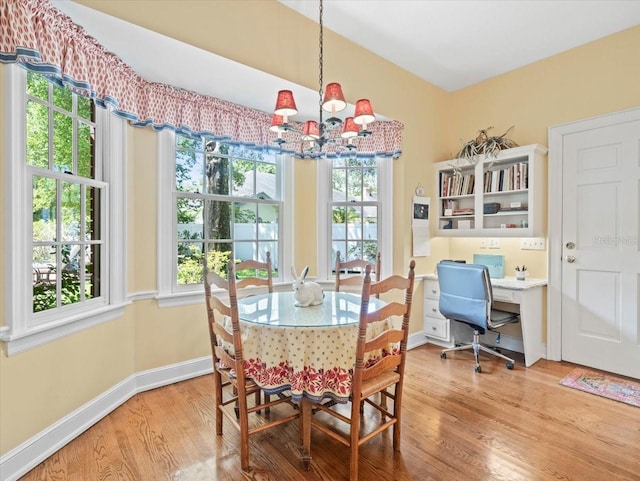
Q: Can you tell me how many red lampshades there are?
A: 6